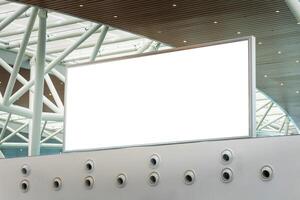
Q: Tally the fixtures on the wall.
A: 12